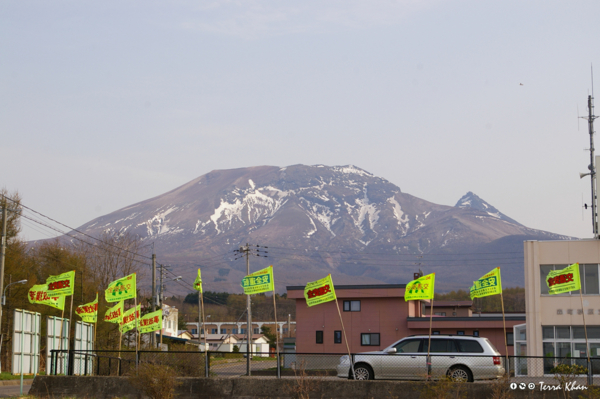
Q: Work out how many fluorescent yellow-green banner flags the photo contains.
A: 13